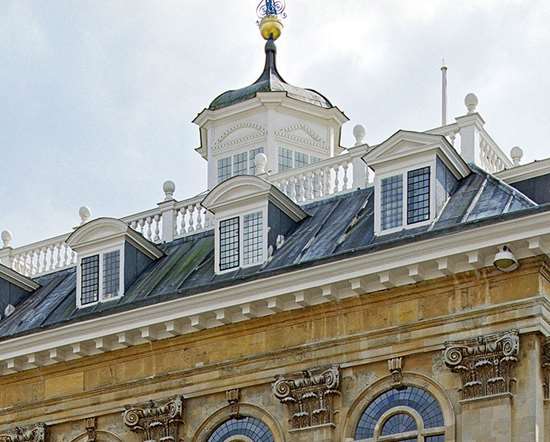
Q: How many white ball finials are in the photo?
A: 7